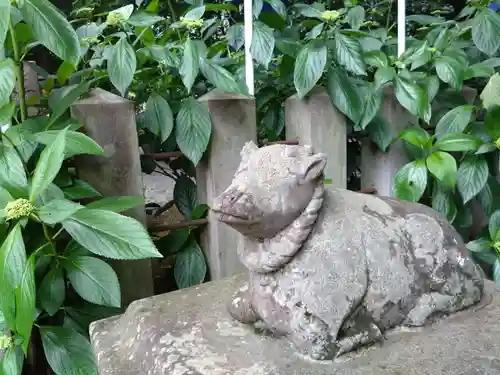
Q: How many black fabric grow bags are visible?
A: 0